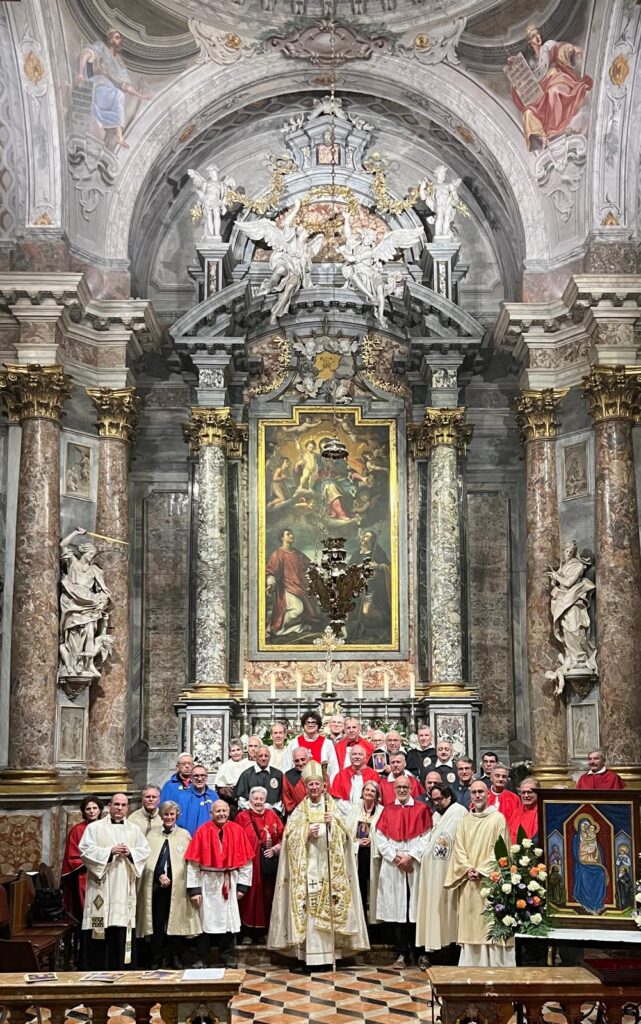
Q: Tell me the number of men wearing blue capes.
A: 2